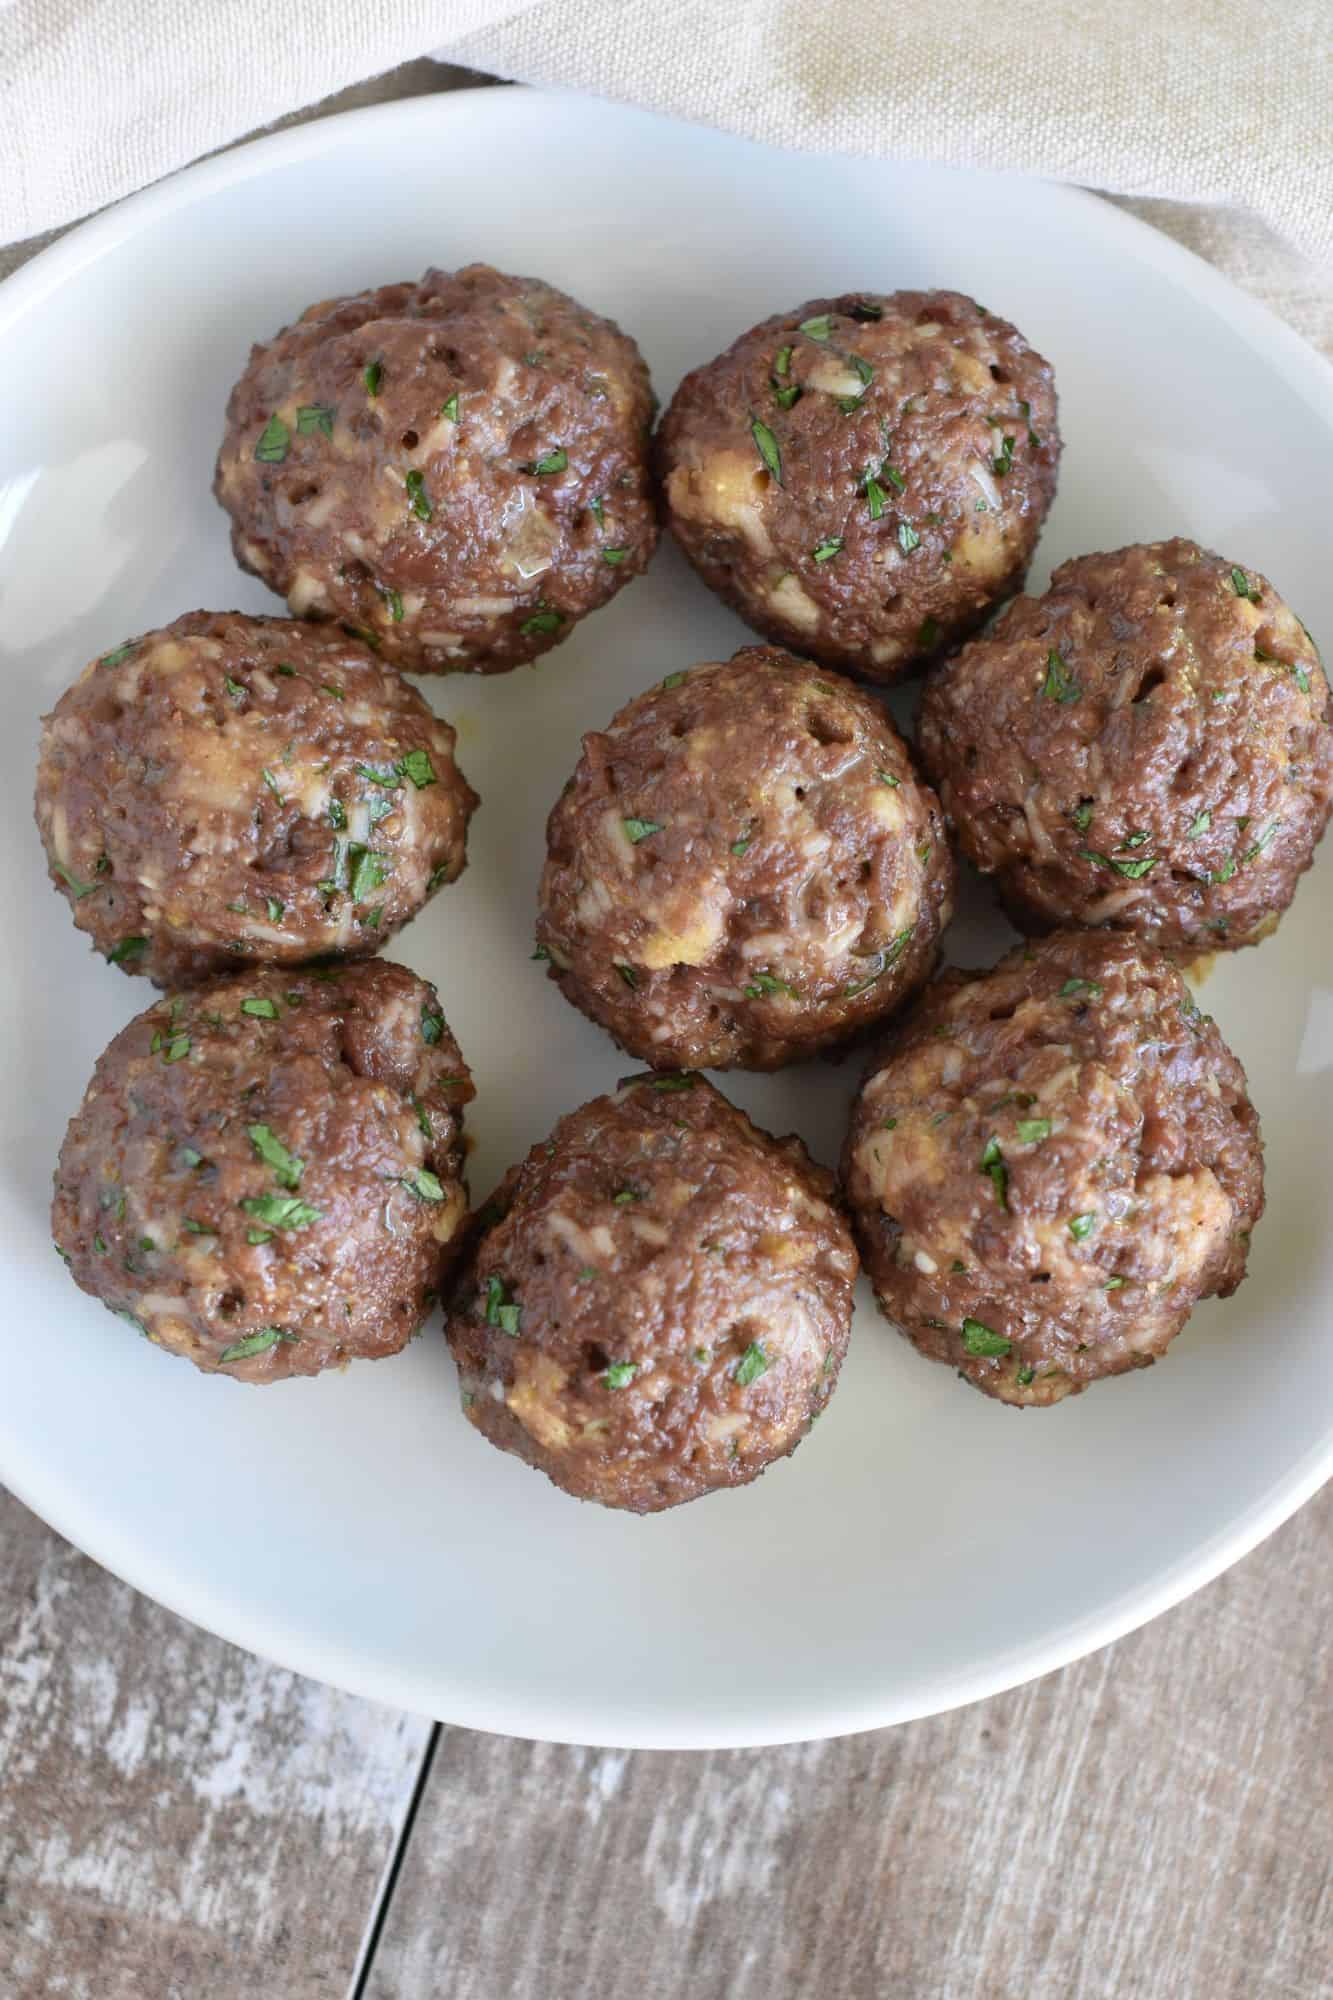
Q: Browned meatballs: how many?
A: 8